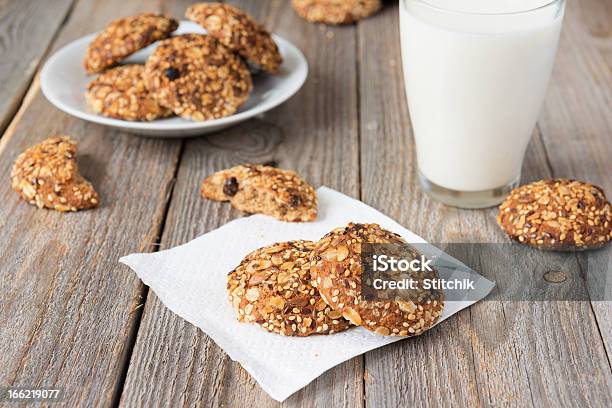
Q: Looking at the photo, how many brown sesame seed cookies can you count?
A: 10